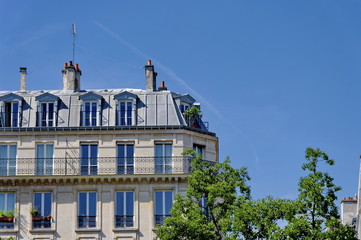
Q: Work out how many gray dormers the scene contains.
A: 5